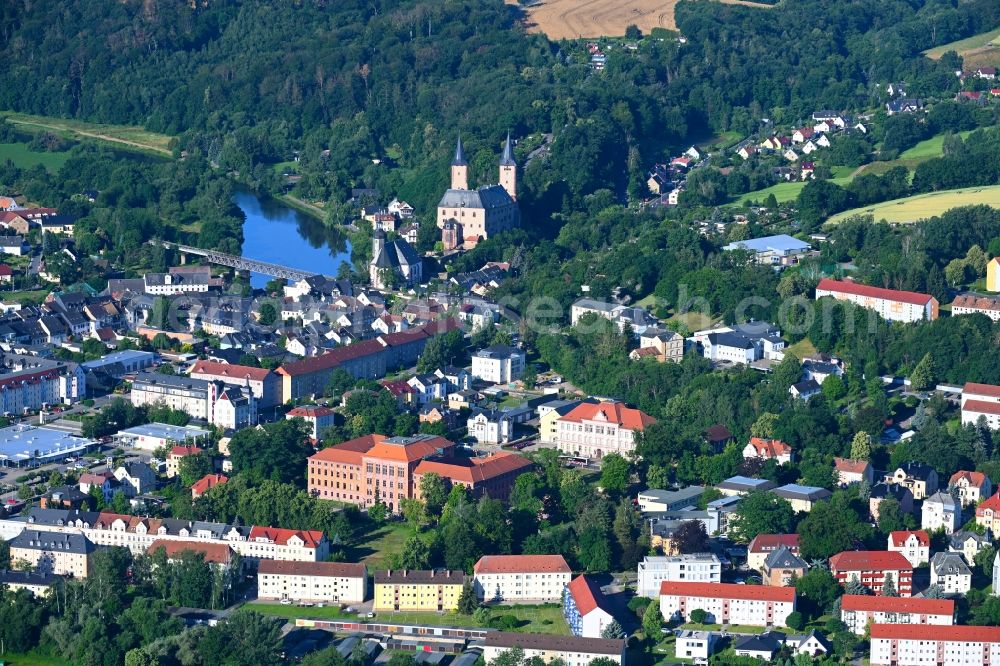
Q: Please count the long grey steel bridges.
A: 1